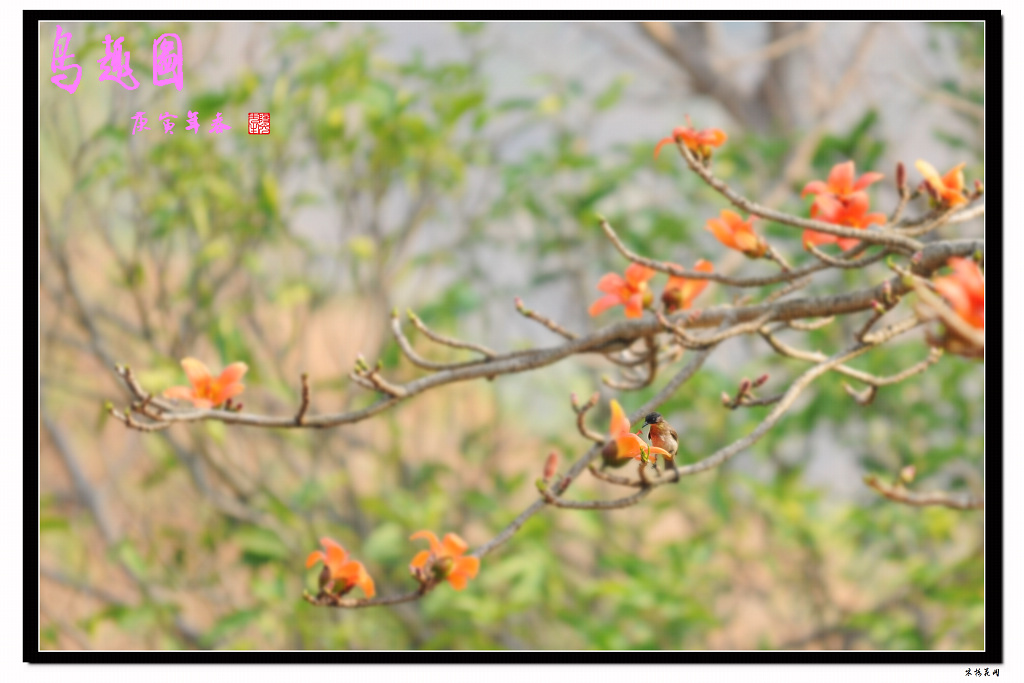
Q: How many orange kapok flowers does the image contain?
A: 12